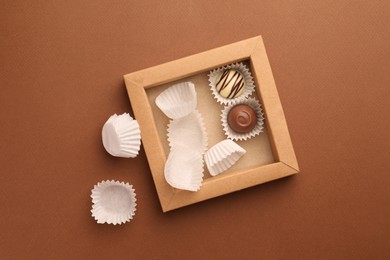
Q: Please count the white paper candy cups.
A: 8